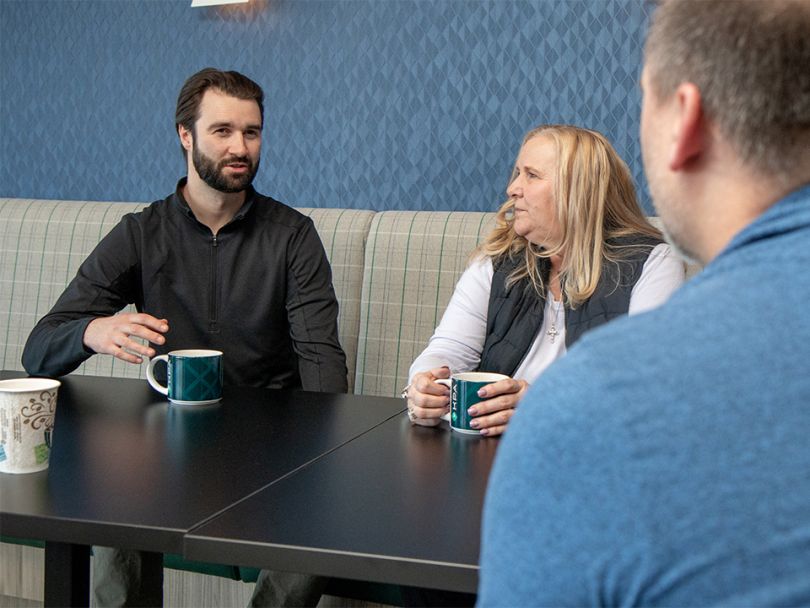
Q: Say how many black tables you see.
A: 2